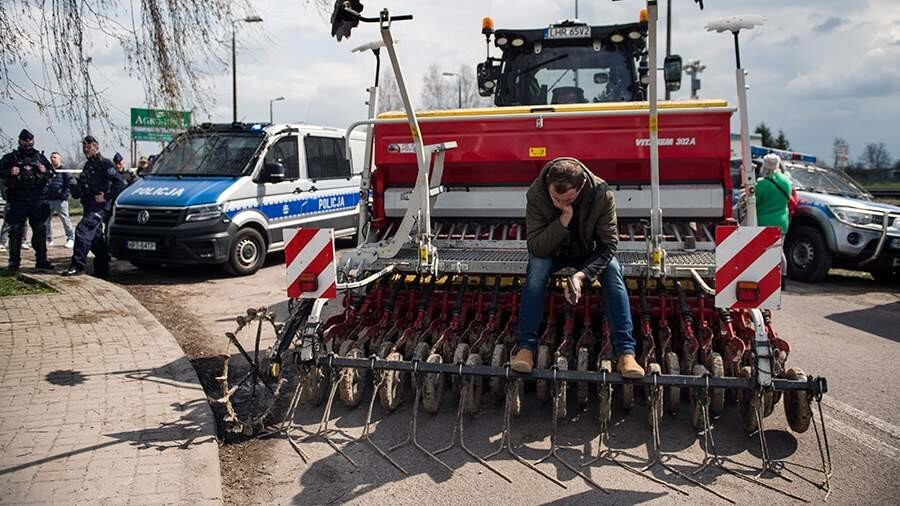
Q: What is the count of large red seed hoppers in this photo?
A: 1